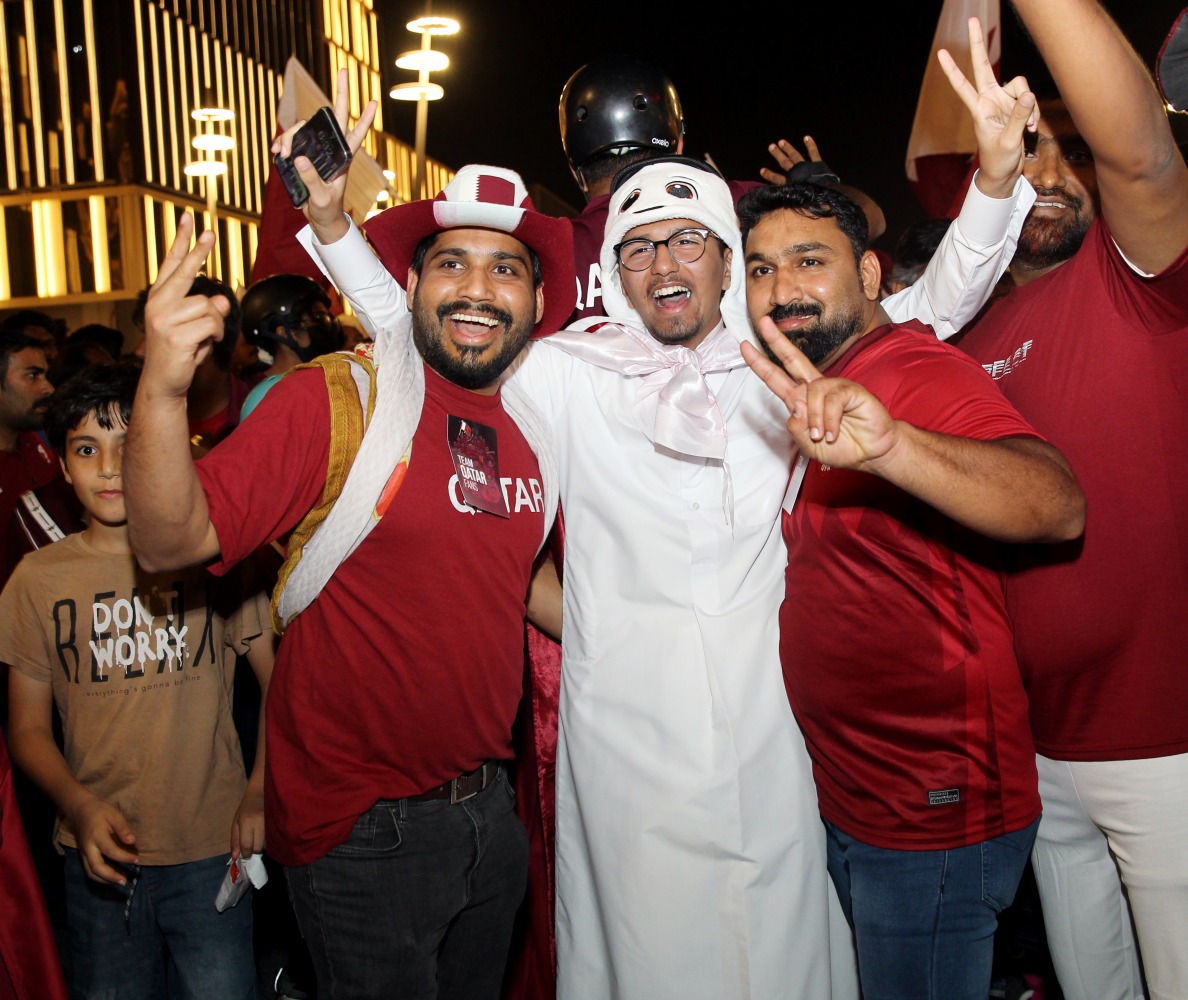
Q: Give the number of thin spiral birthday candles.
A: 0